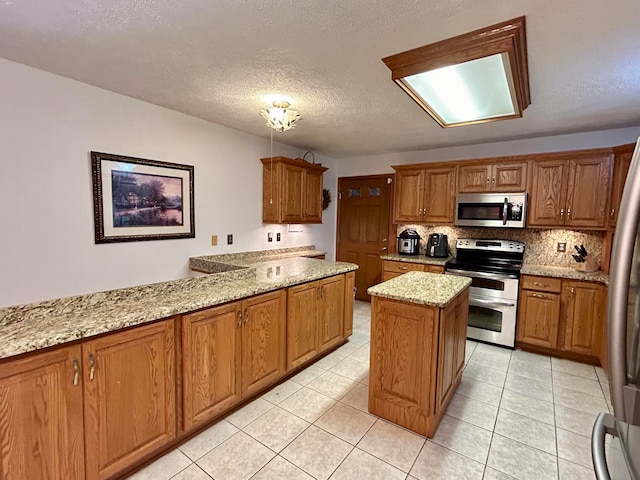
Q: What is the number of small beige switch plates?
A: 1